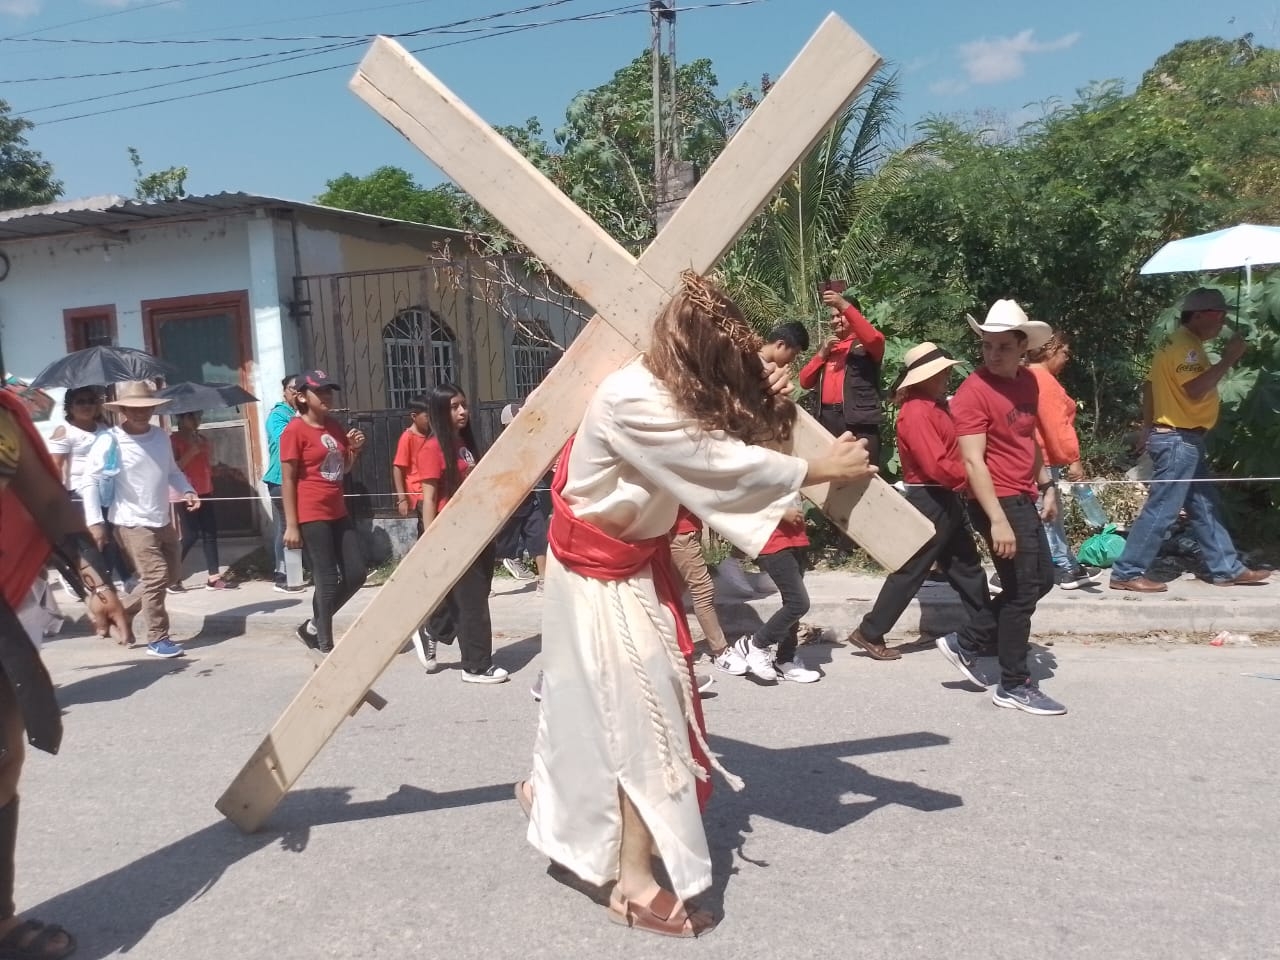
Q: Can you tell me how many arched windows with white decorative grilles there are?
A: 2